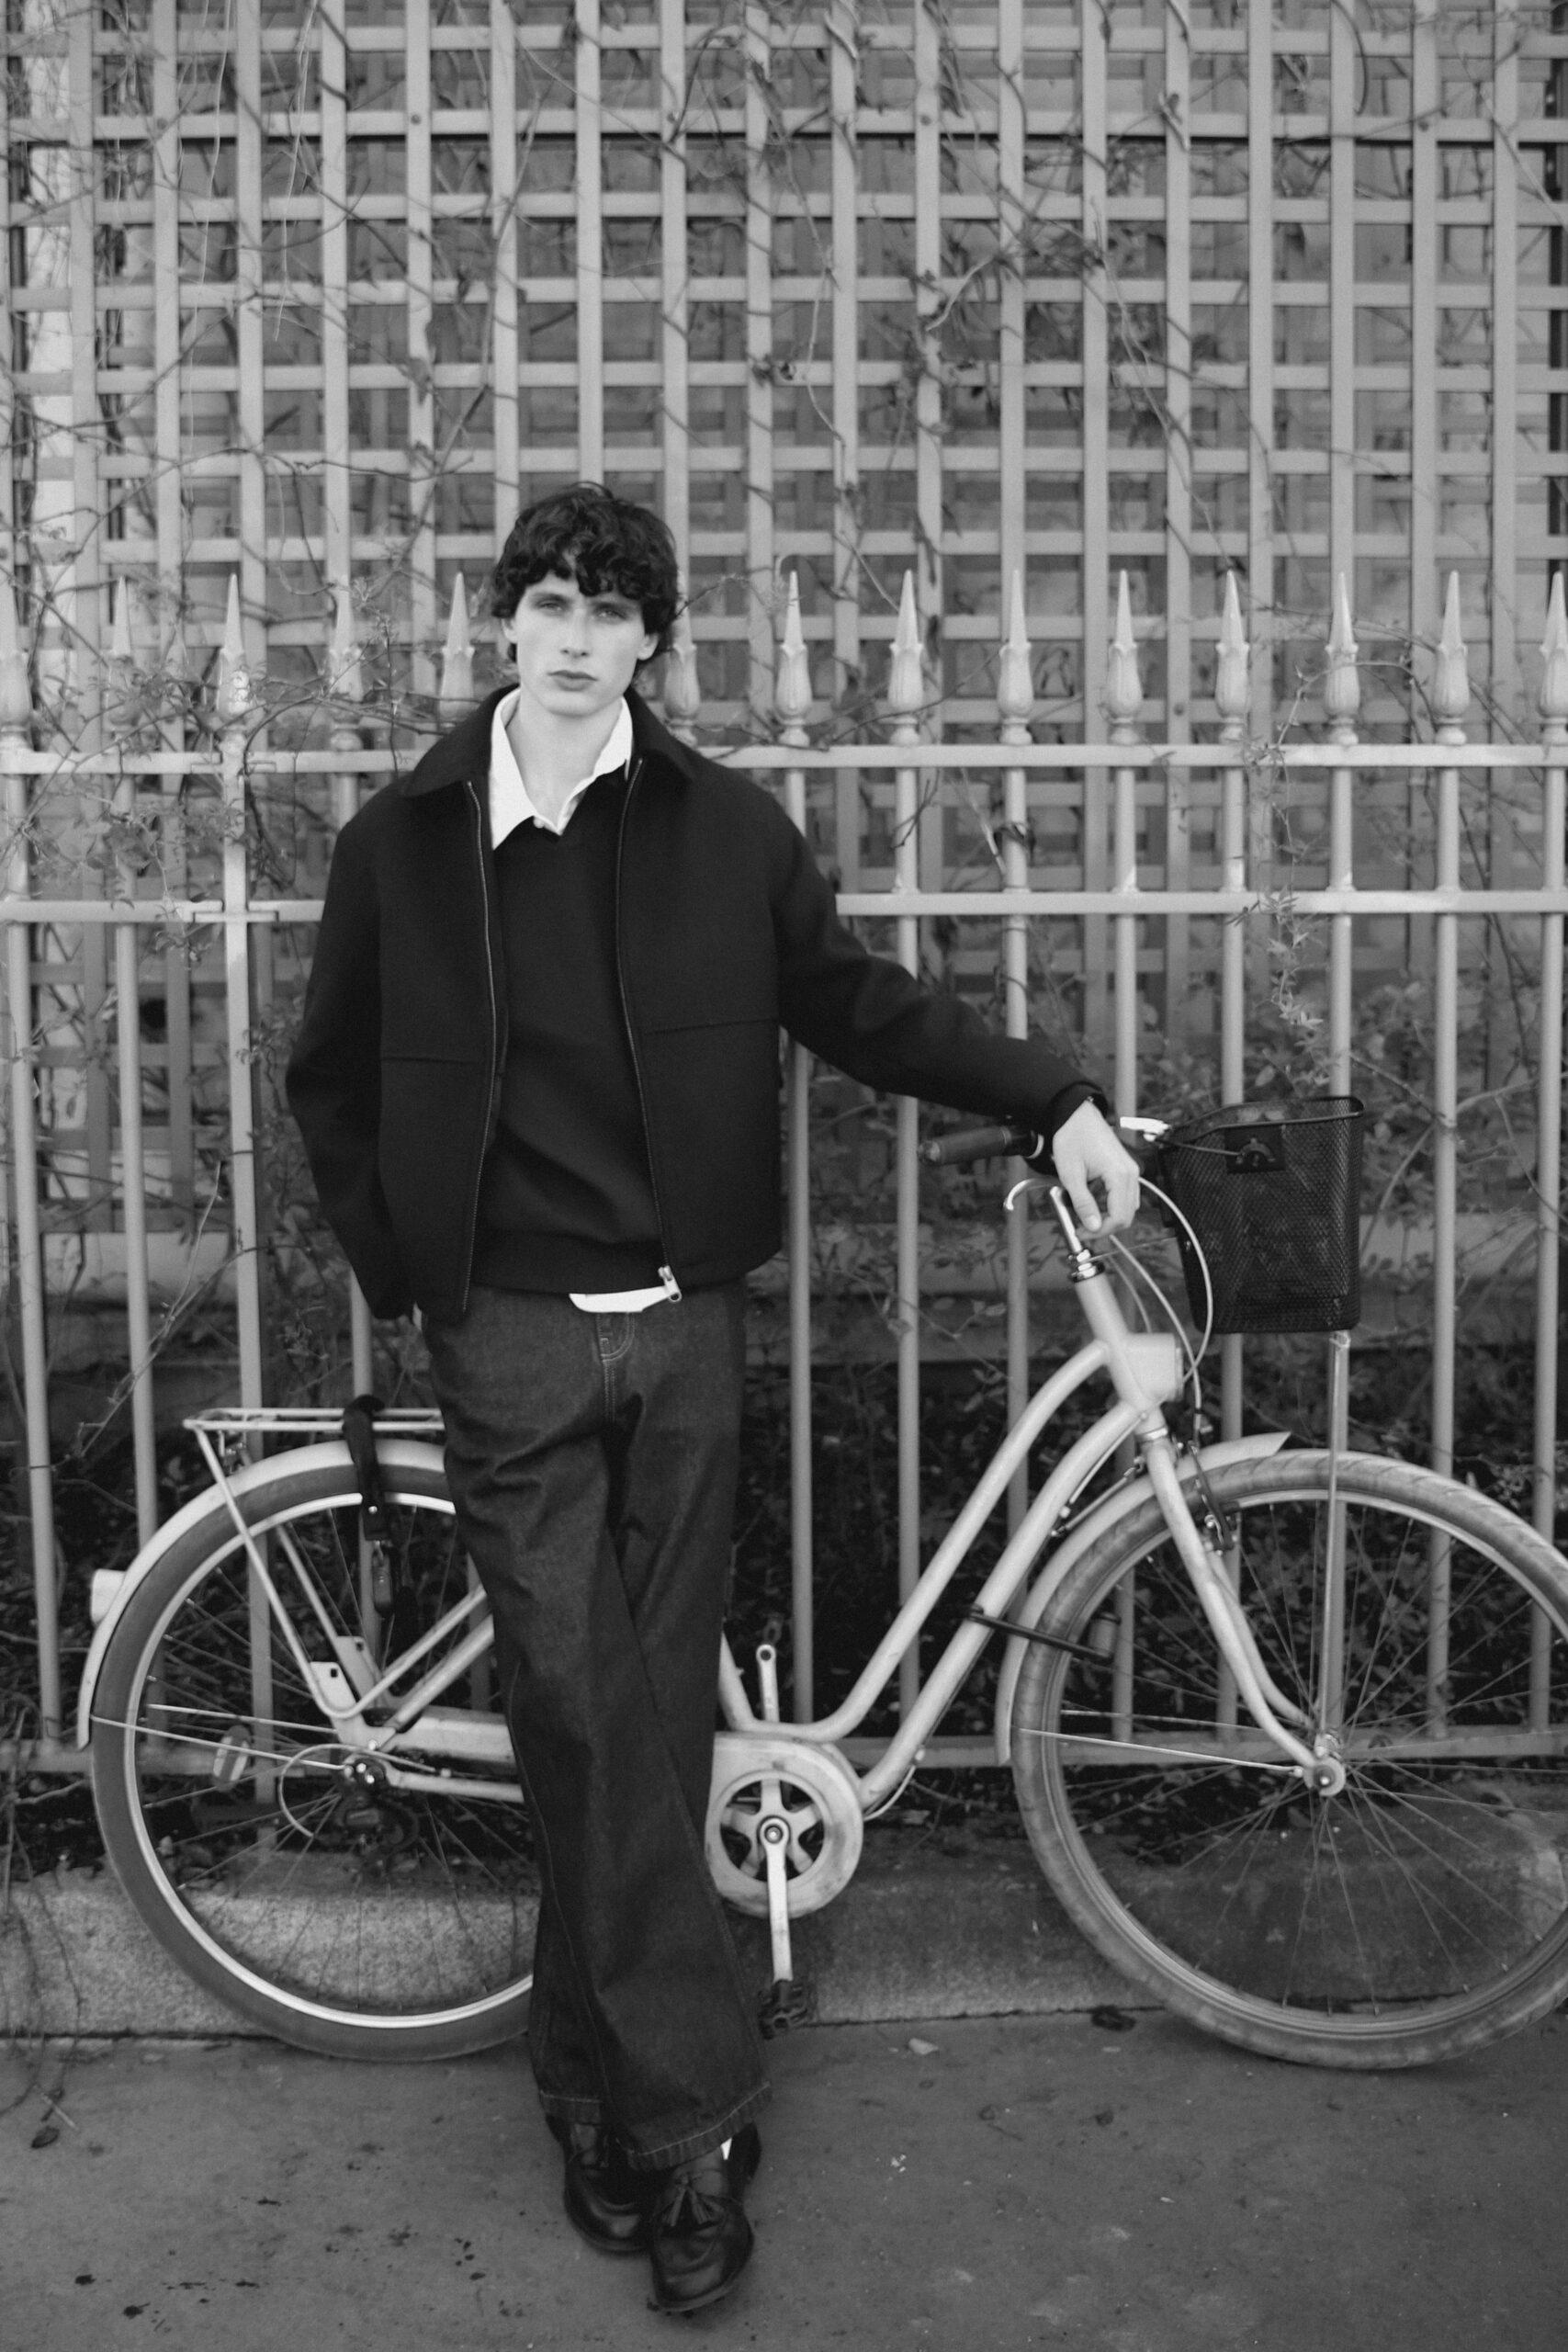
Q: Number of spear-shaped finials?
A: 14